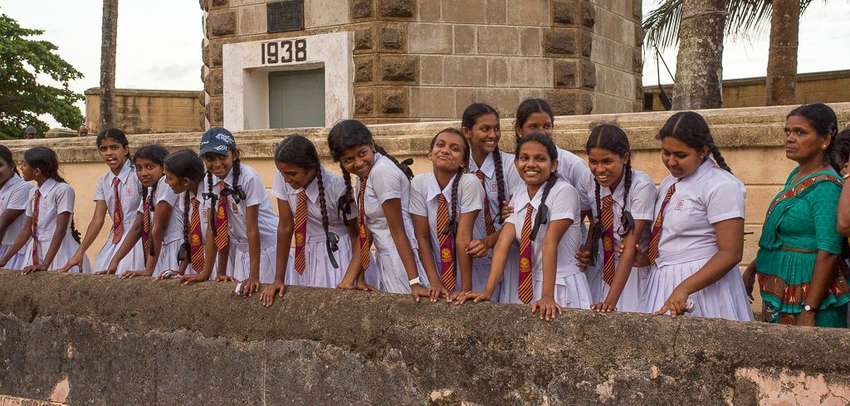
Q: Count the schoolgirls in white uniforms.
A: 14